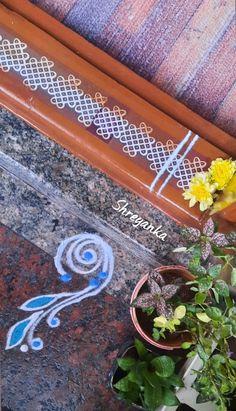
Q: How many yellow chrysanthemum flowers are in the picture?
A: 2